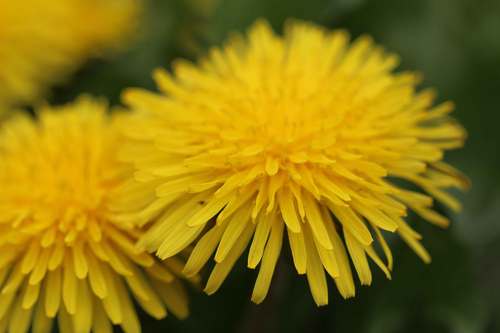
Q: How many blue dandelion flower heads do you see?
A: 0